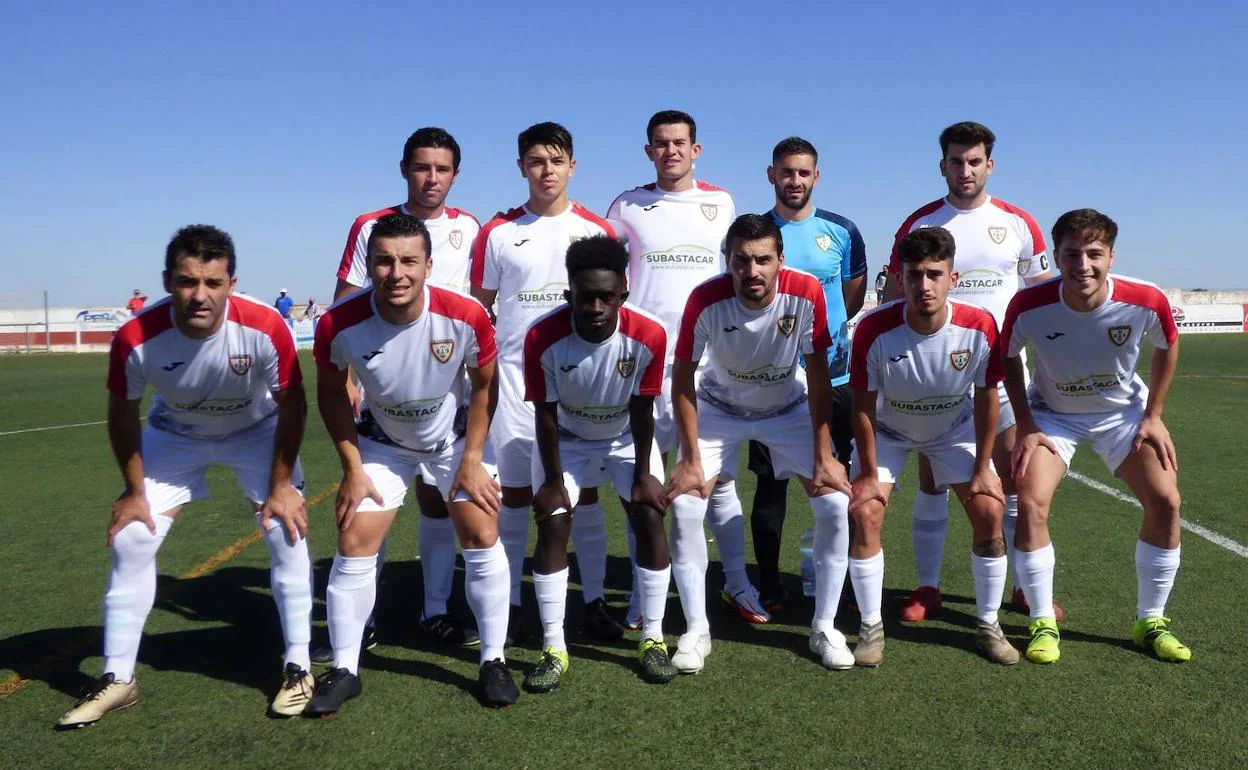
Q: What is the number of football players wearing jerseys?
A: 11